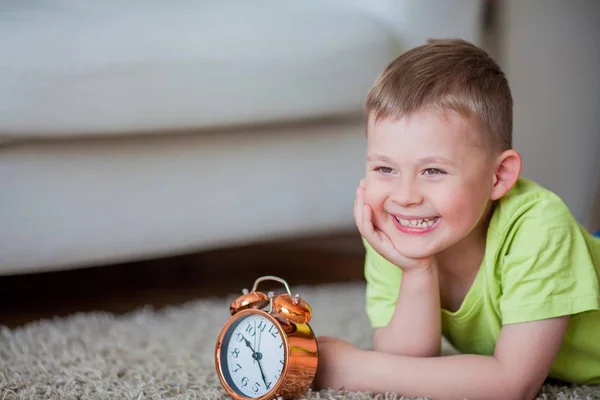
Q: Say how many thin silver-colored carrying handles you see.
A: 1